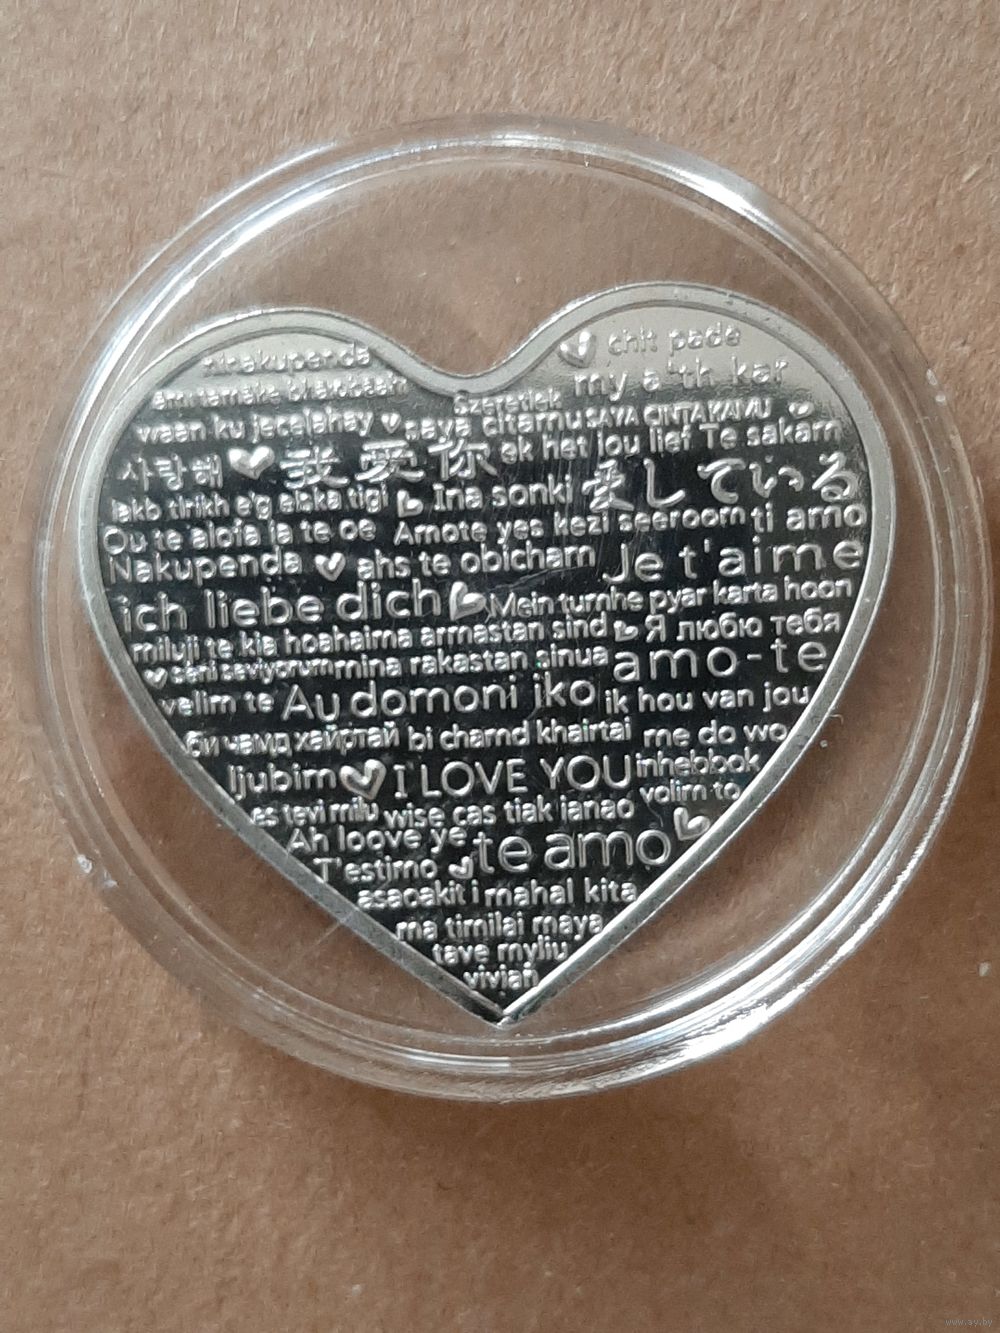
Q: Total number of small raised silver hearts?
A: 12